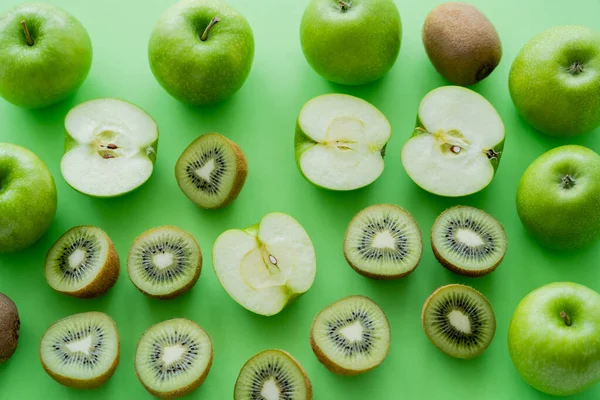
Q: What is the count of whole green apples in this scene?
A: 7